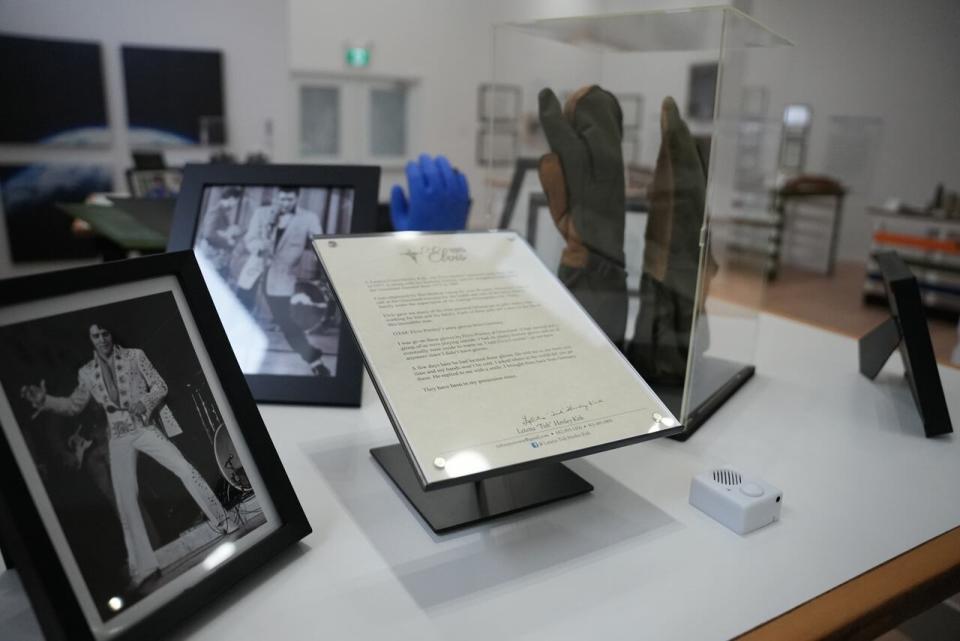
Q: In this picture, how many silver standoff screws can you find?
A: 4